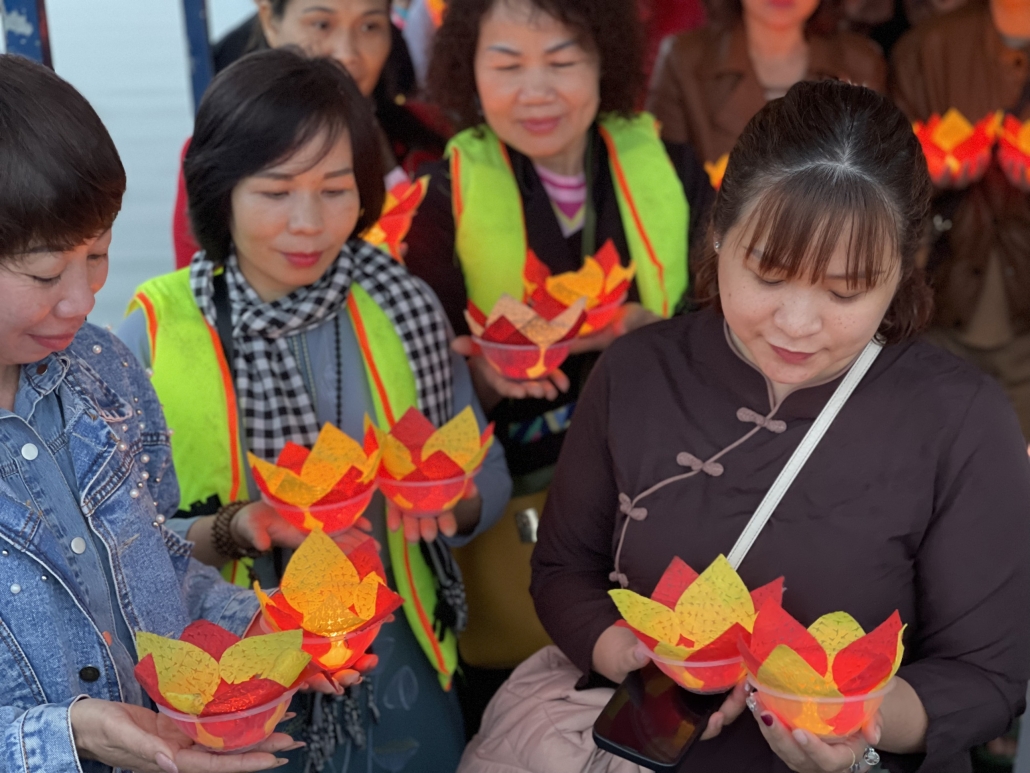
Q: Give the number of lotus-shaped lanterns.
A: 12